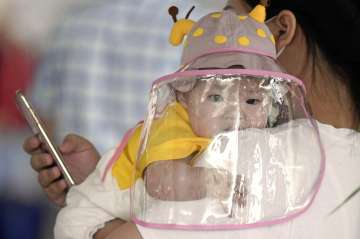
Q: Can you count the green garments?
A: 0